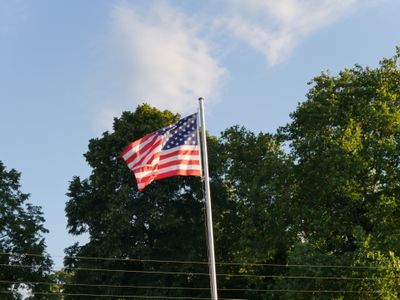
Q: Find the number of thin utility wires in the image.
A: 4